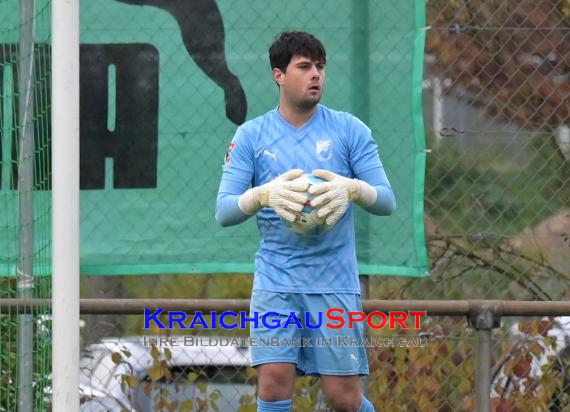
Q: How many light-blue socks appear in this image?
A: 2